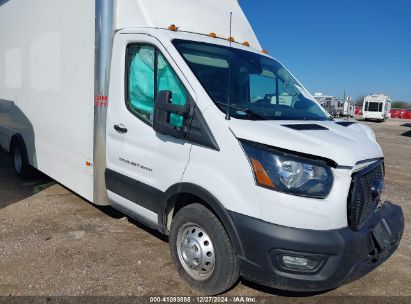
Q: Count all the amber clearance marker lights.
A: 5